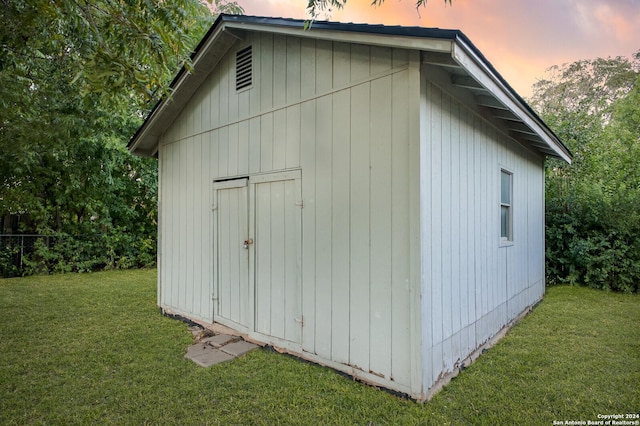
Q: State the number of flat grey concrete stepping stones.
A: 4